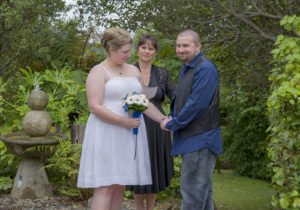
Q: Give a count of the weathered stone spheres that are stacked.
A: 2